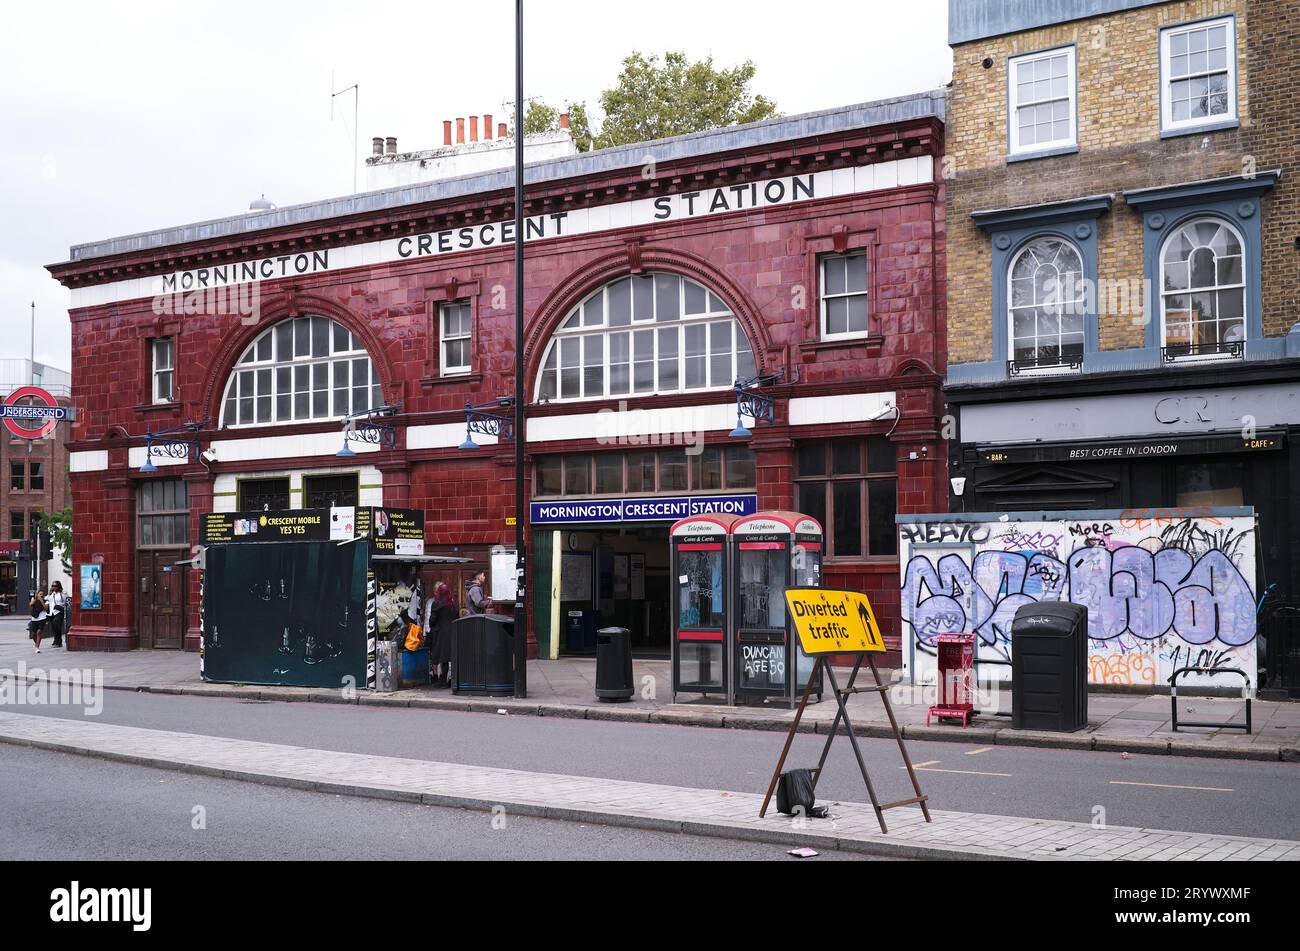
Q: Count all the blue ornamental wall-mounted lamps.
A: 4